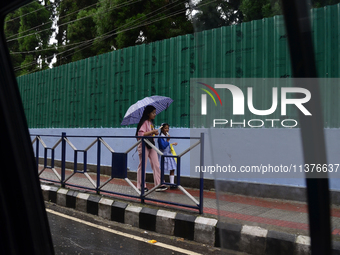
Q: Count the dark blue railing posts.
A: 5